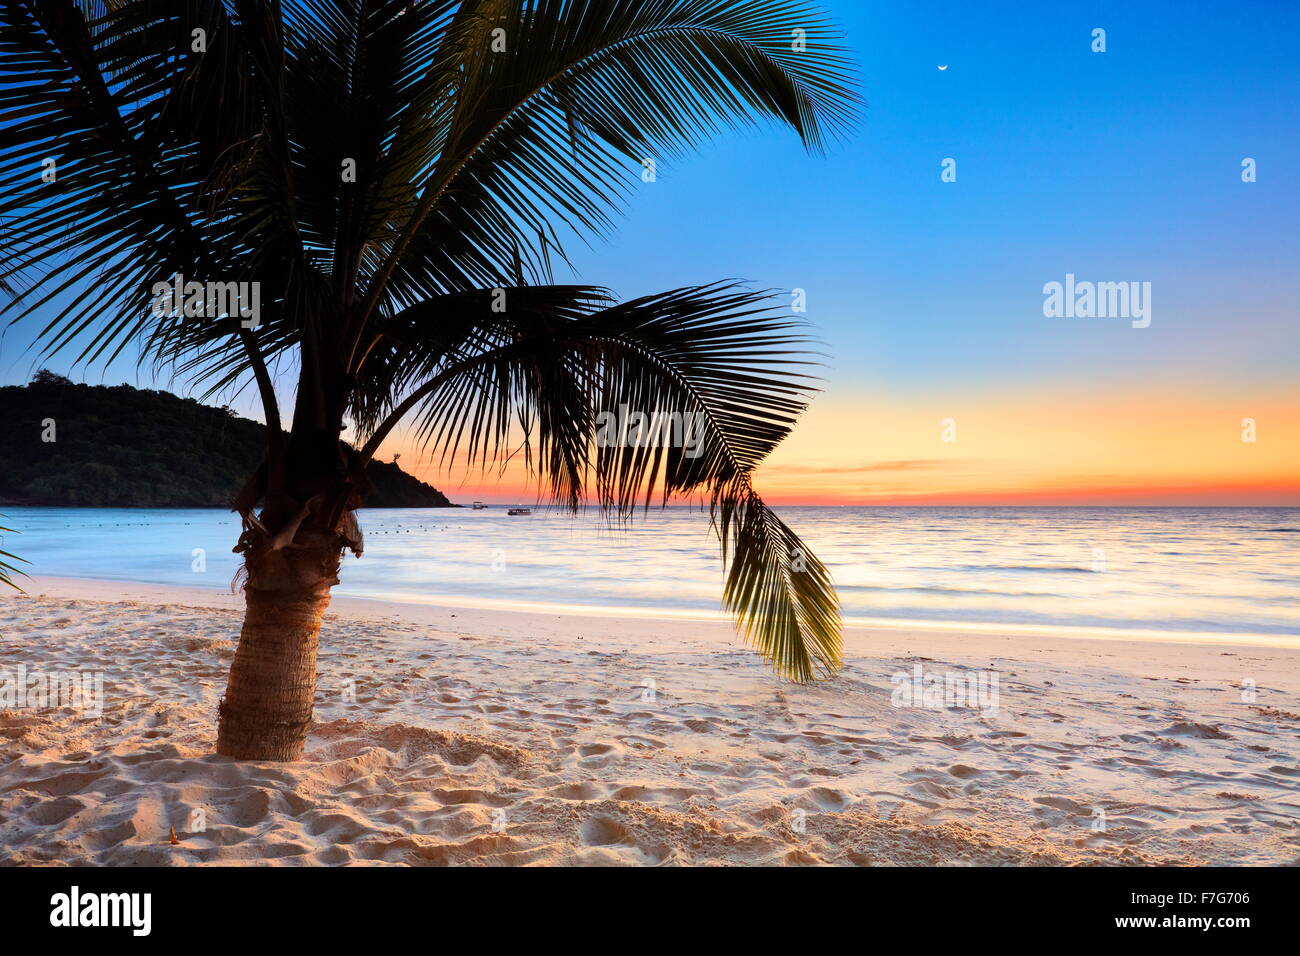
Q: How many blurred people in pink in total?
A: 0